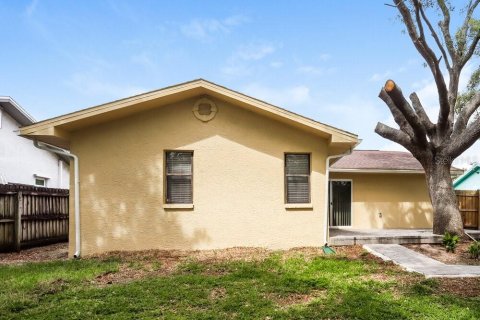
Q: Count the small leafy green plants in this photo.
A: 2